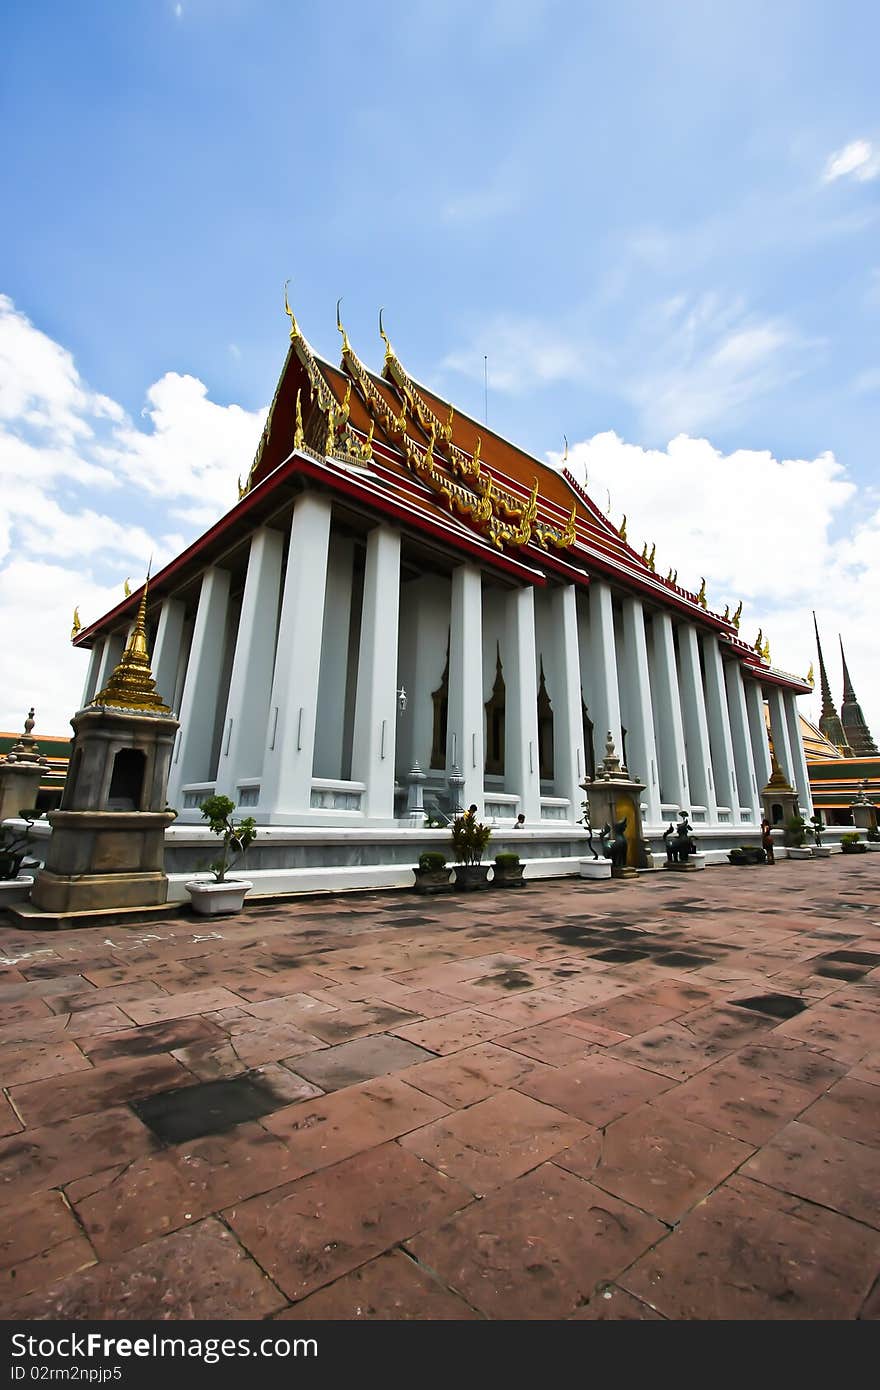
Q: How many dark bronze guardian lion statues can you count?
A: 2